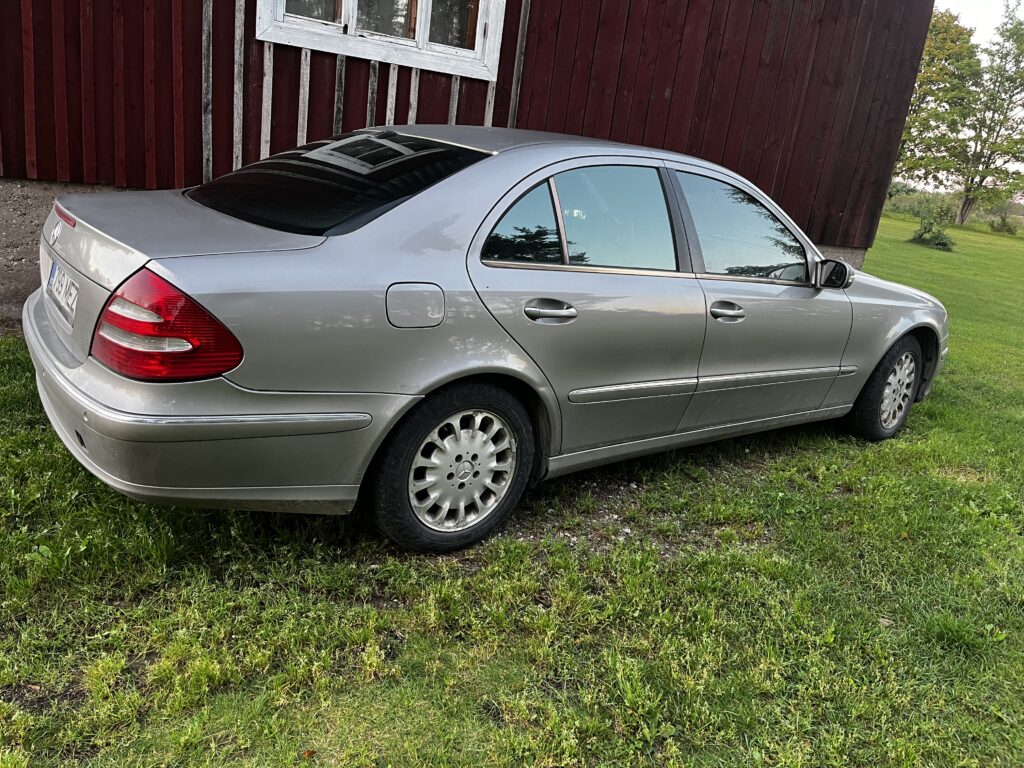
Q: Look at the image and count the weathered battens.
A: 11